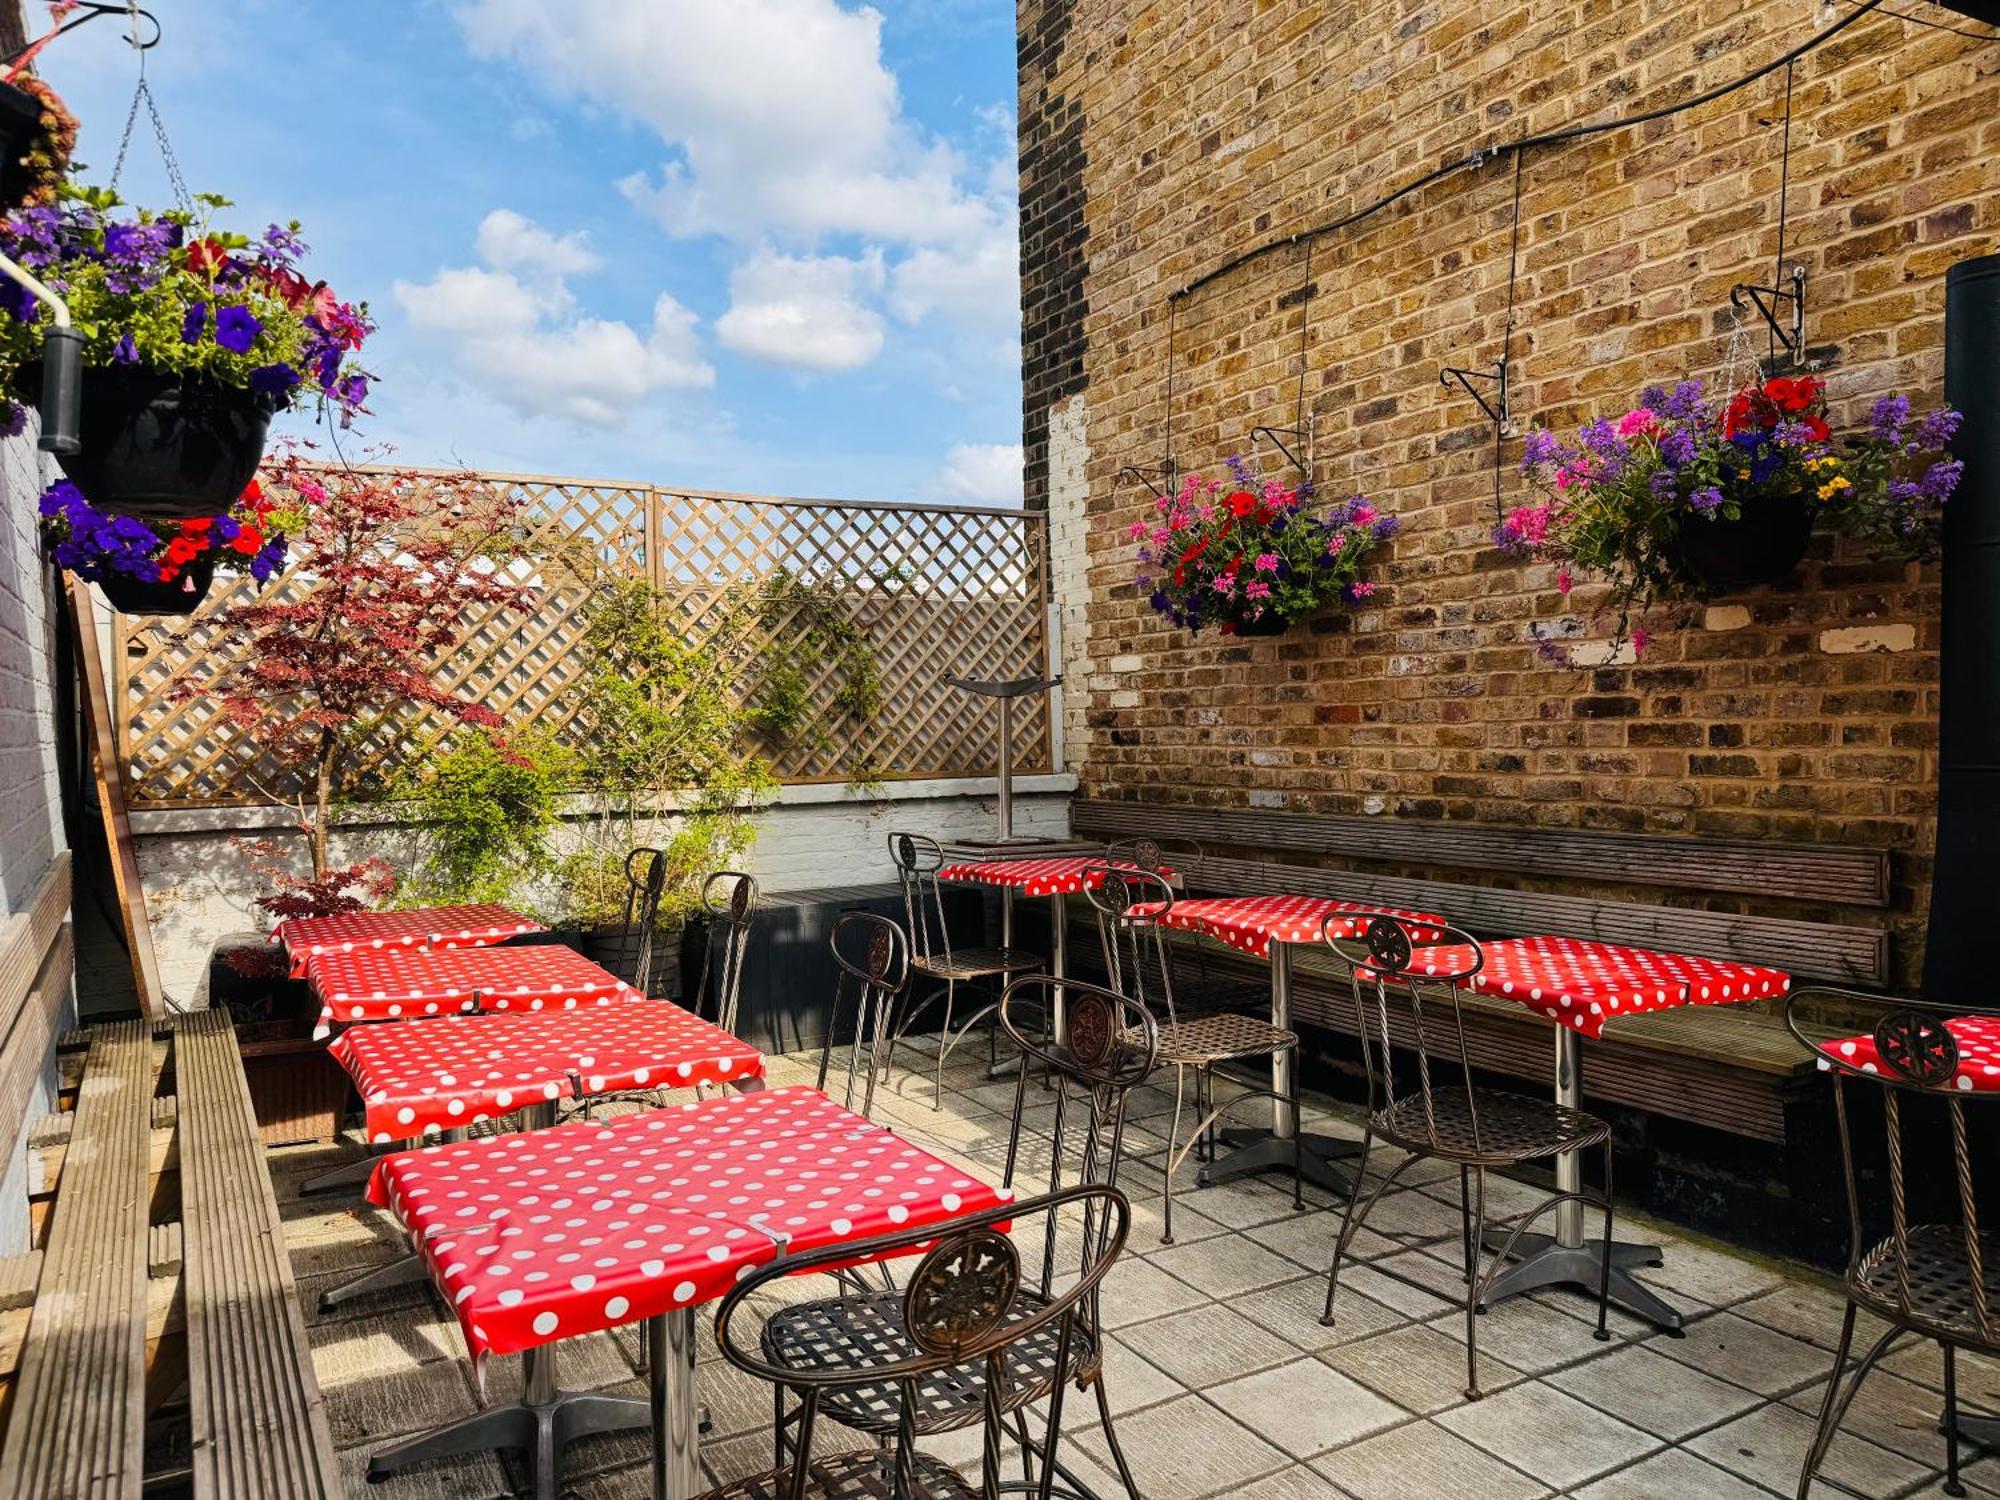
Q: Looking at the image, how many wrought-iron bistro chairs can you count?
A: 10